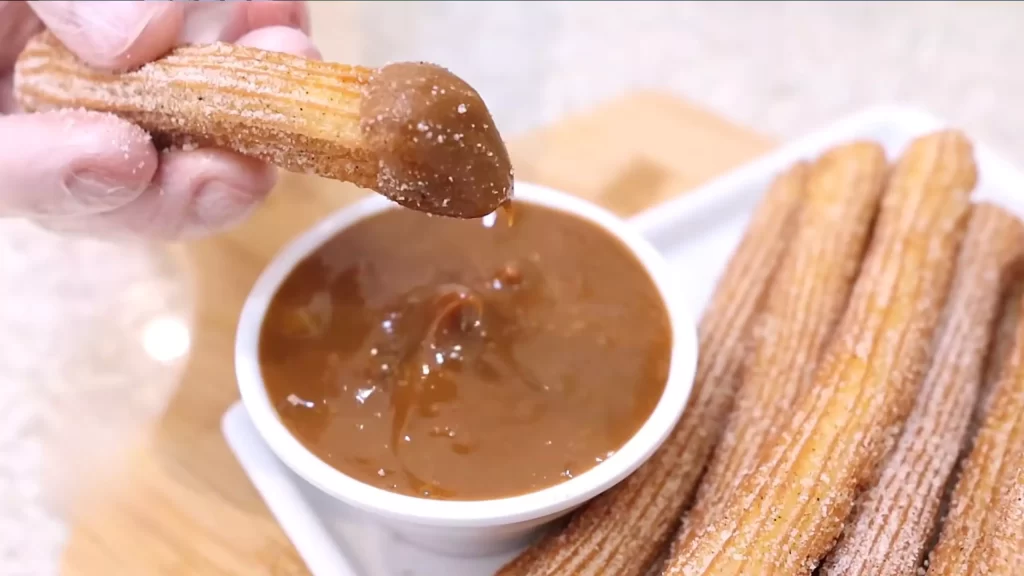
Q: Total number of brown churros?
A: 6